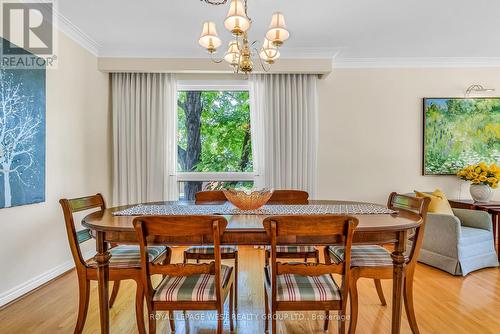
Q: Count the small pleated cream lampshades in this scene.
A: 5